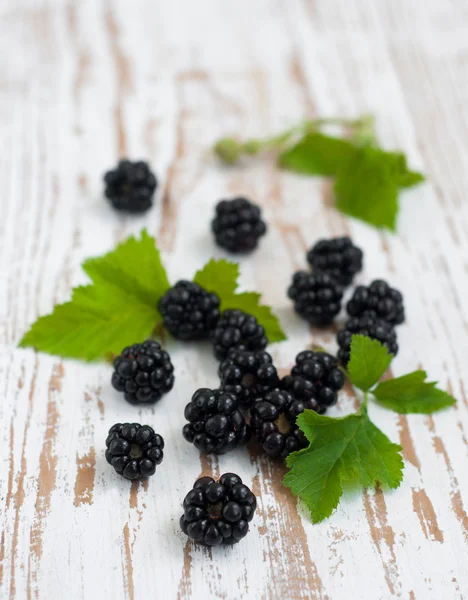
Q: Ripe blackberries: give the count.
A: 15